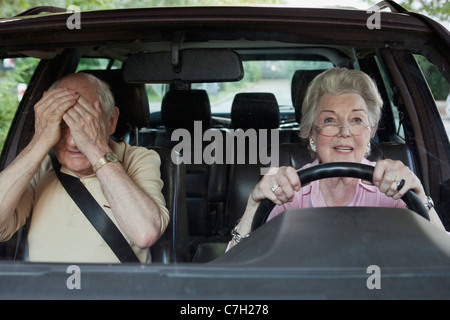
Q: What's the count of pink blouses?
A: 1